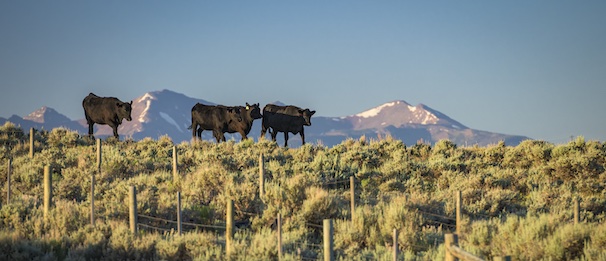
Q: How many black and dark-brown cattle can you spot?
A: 4